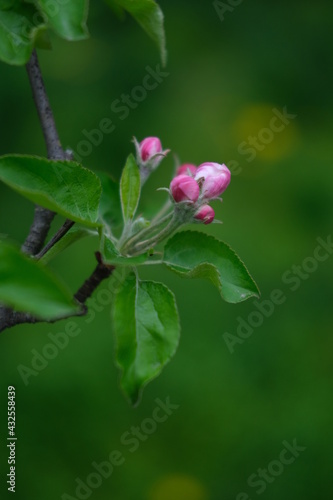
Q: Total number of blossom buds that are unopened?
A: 5